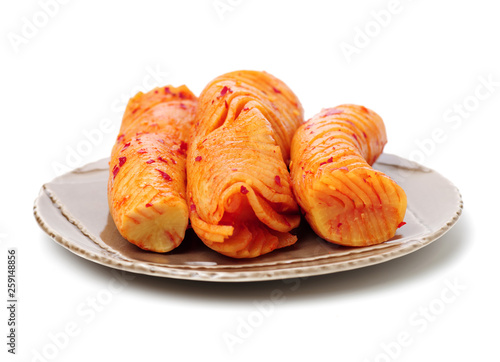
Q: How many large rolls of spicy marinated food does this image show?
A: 3